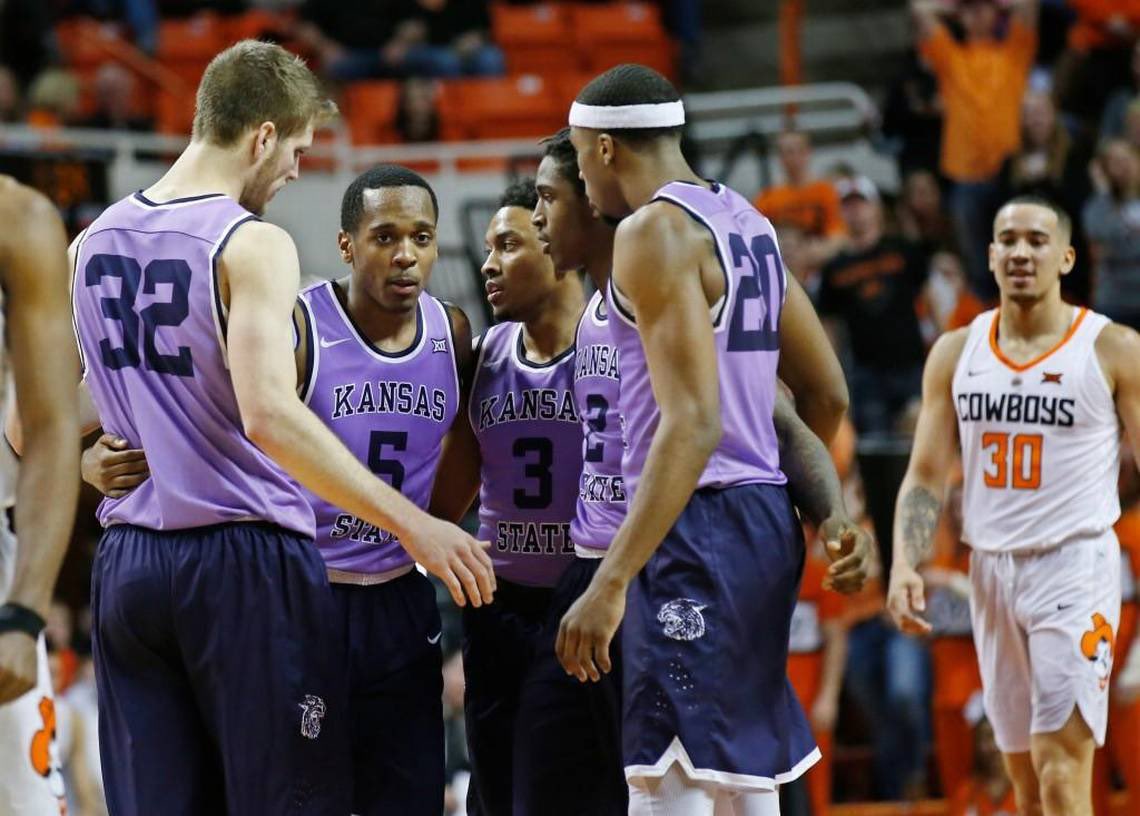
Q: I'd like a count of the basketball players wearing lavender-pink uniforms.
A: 5